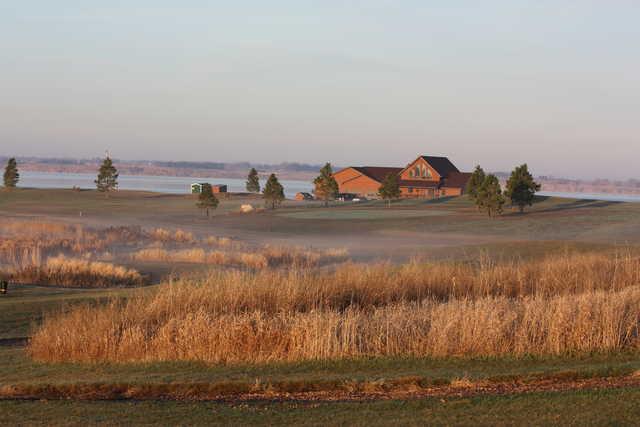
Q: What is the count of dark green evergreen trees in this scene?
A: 10